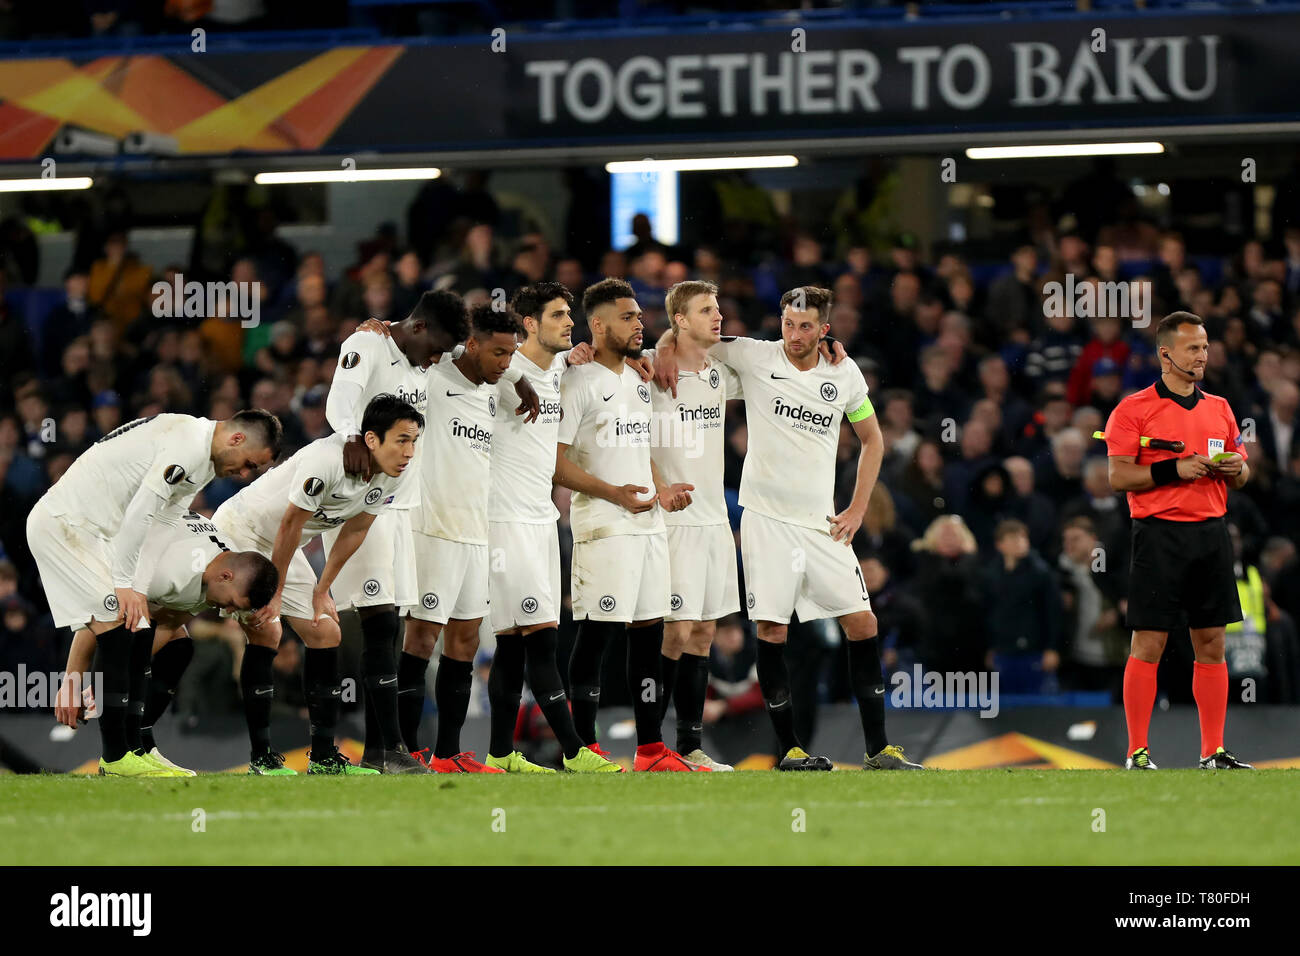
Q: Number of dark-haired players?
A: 8